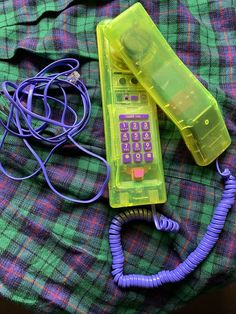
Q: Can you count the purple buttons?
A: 12